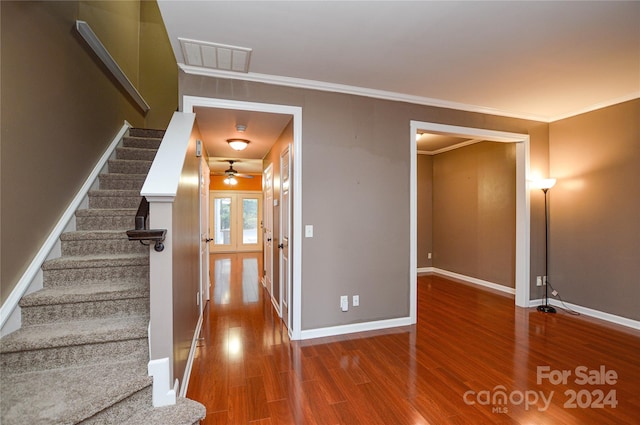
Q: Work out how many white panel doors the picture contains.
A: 3